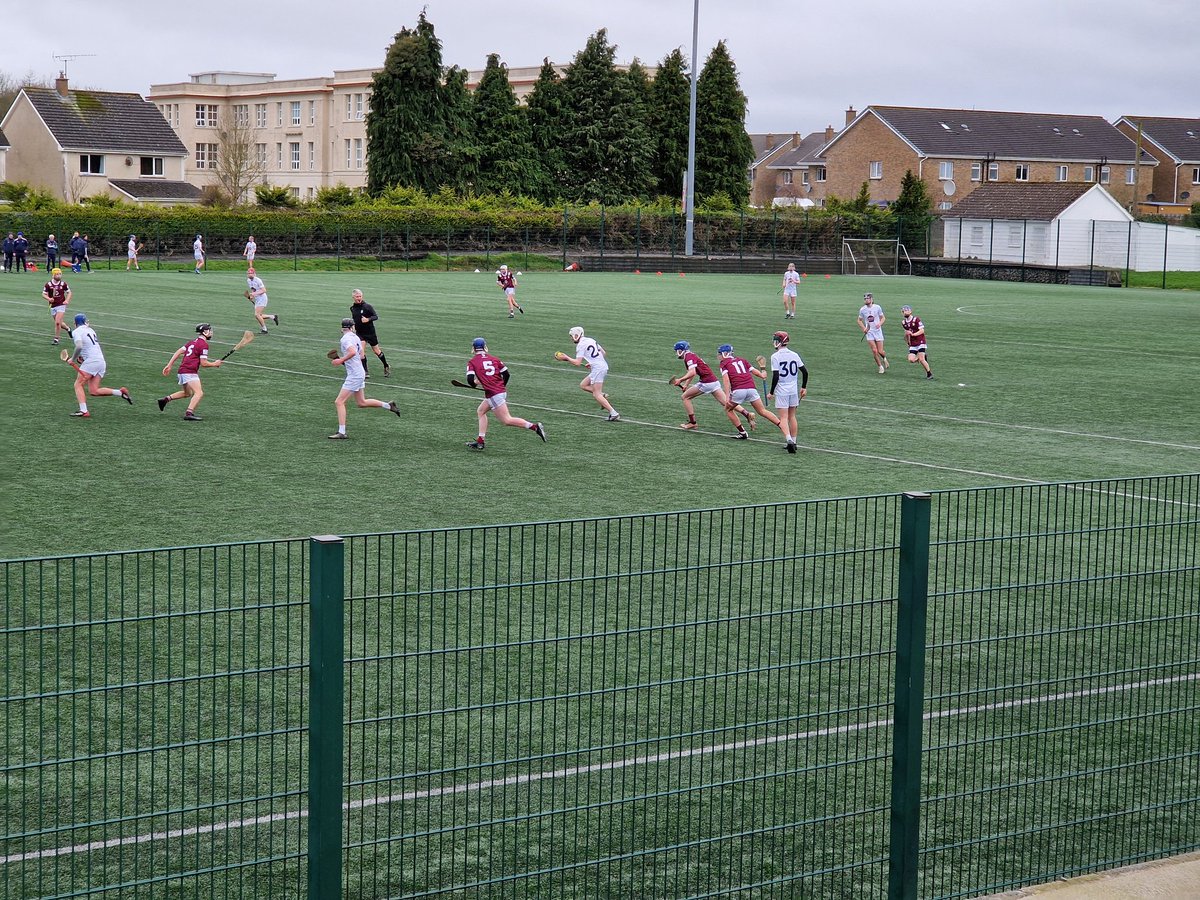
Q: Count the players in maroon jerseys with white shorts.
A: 7